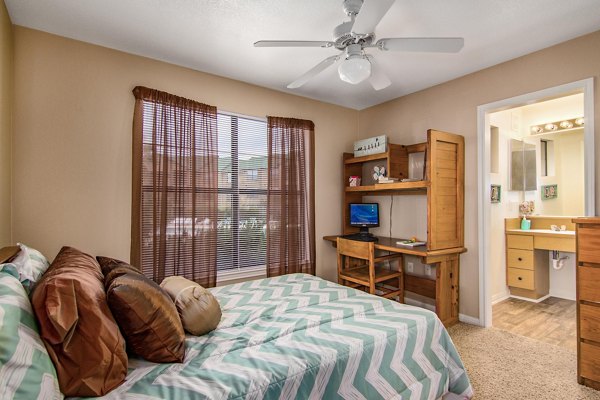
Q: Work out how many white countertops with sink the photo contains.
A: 1